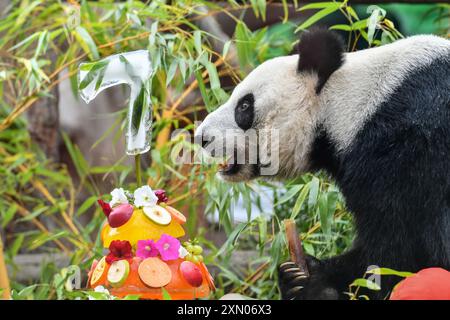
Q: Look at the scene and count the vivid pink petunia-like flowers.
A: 2